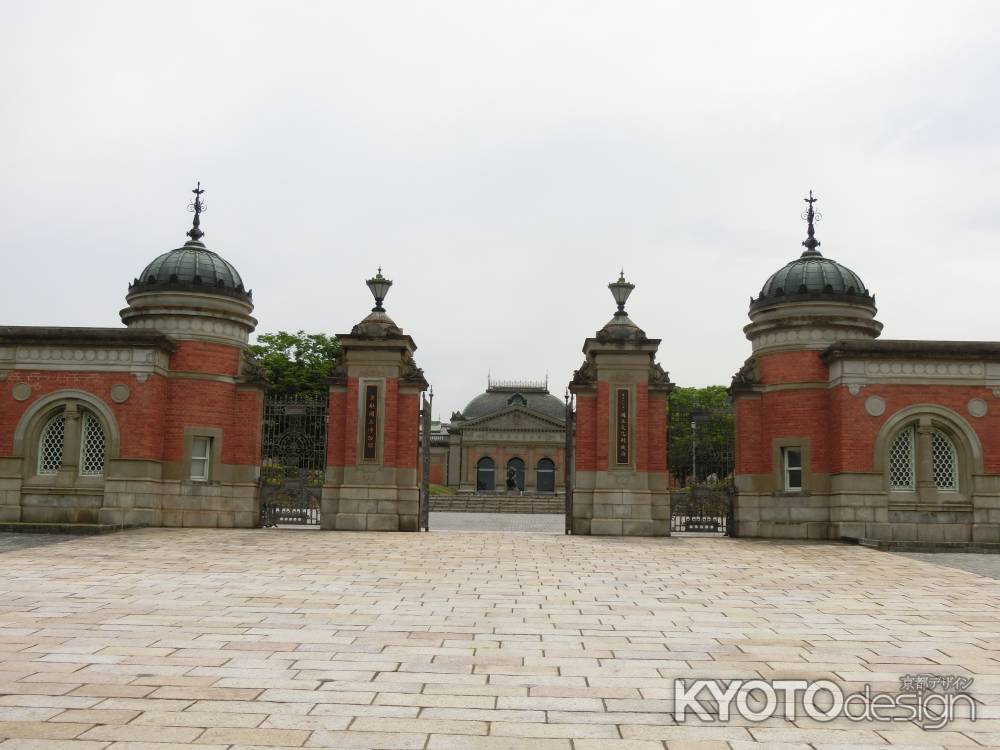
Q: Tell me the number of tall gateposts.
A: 2